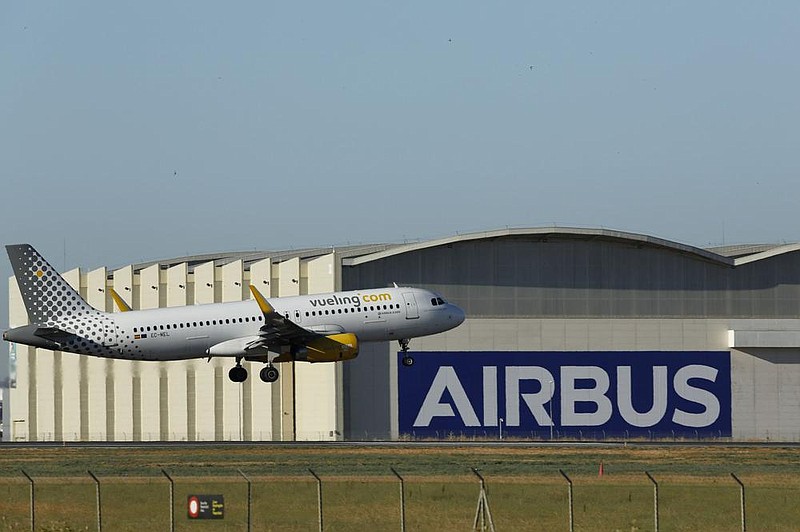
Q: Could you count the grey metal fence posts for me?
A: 10